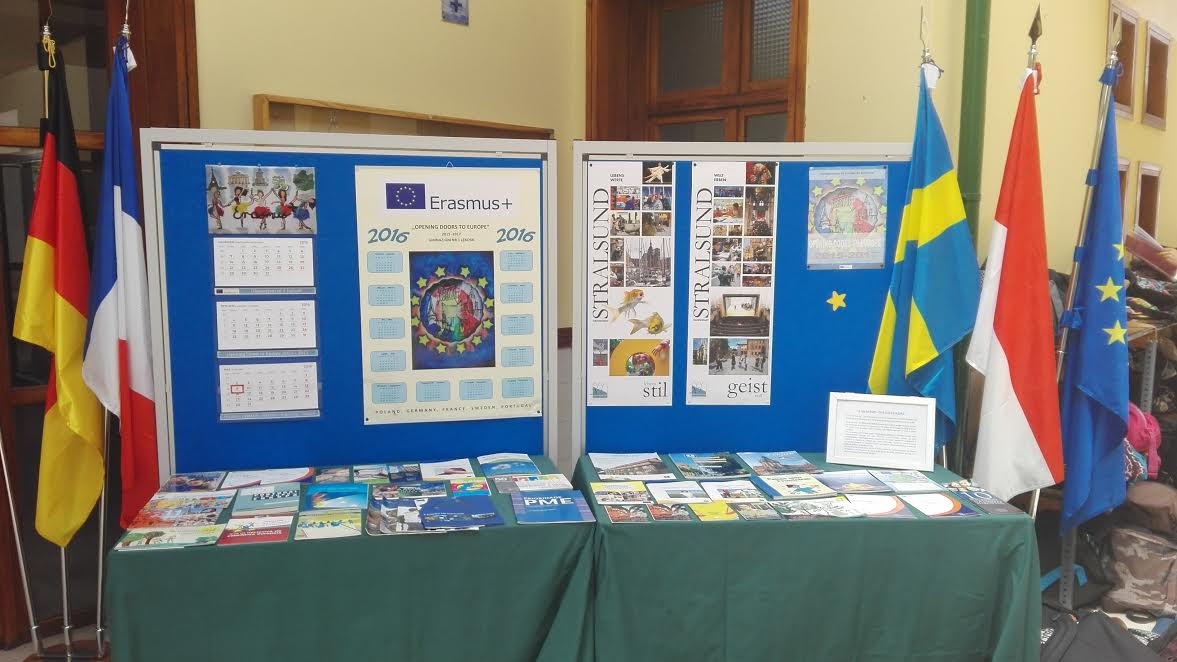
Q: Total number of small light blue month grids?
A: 12